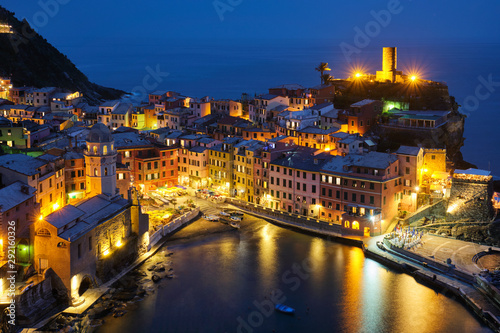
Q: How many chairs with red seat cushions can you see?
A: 0